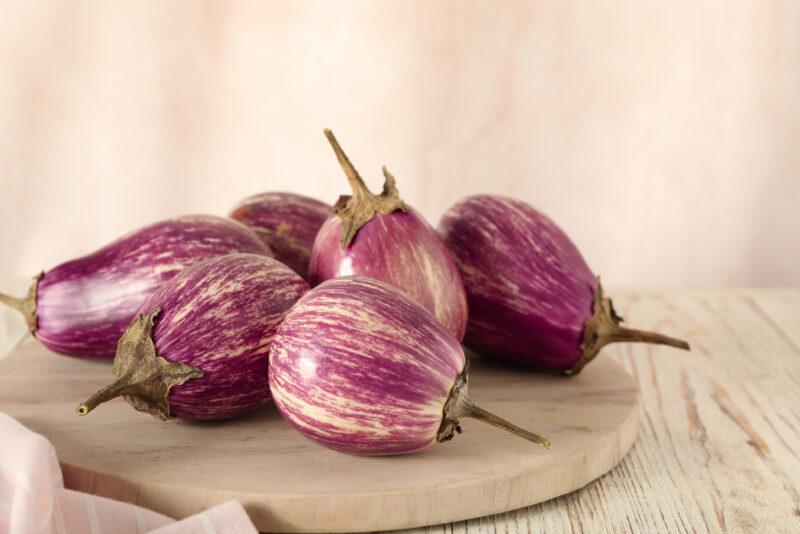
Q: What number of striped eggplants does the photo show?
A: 6